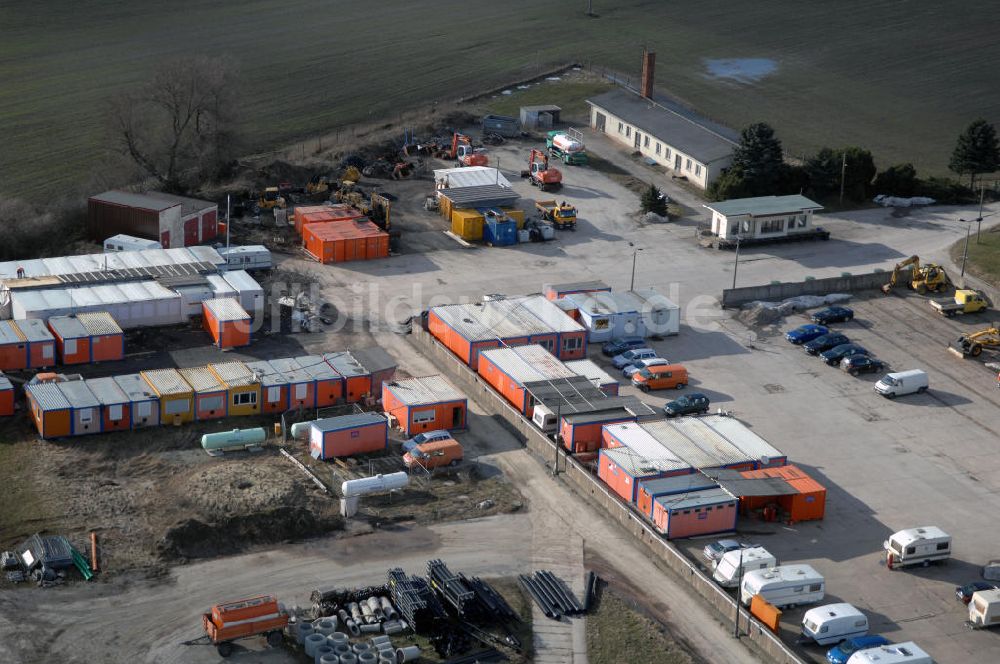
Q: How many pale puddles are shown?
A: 1